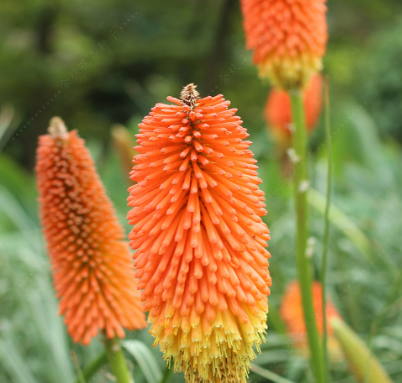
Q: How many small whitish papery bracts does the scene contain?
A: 4